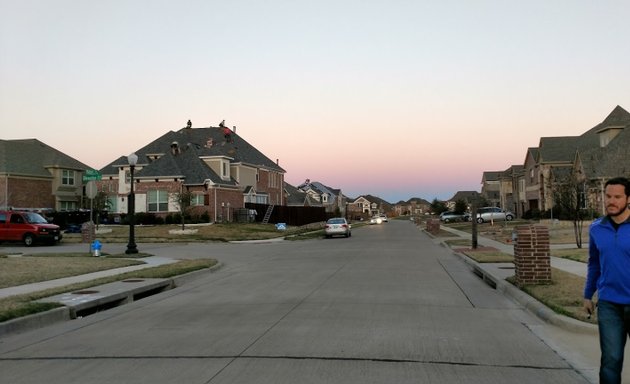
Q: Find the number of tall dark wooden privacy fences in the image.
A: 1